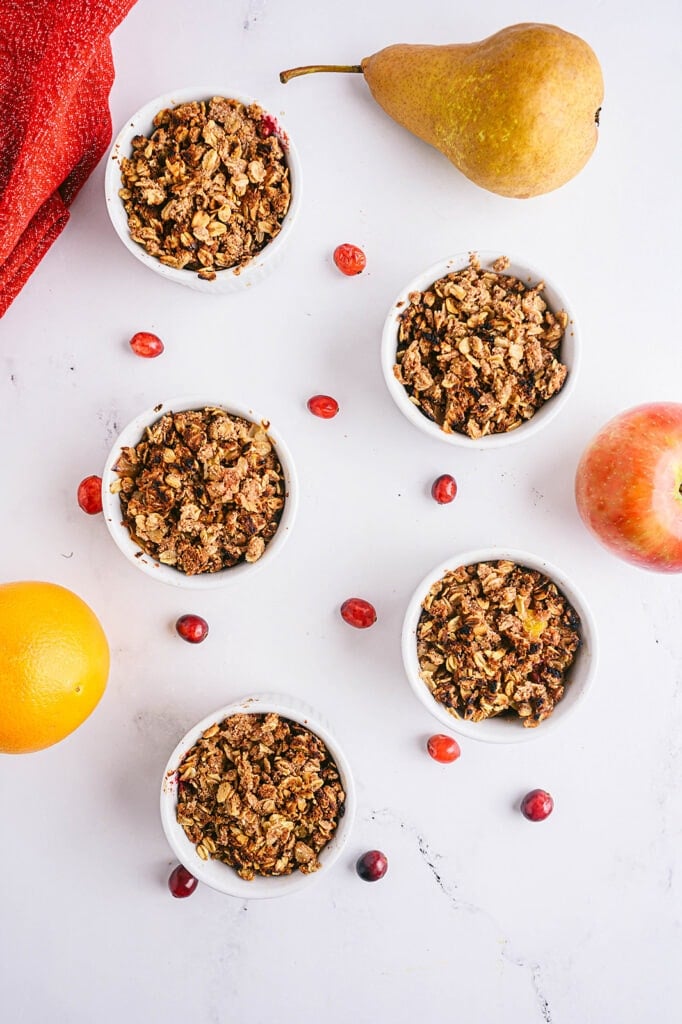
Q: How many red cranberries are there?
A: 11